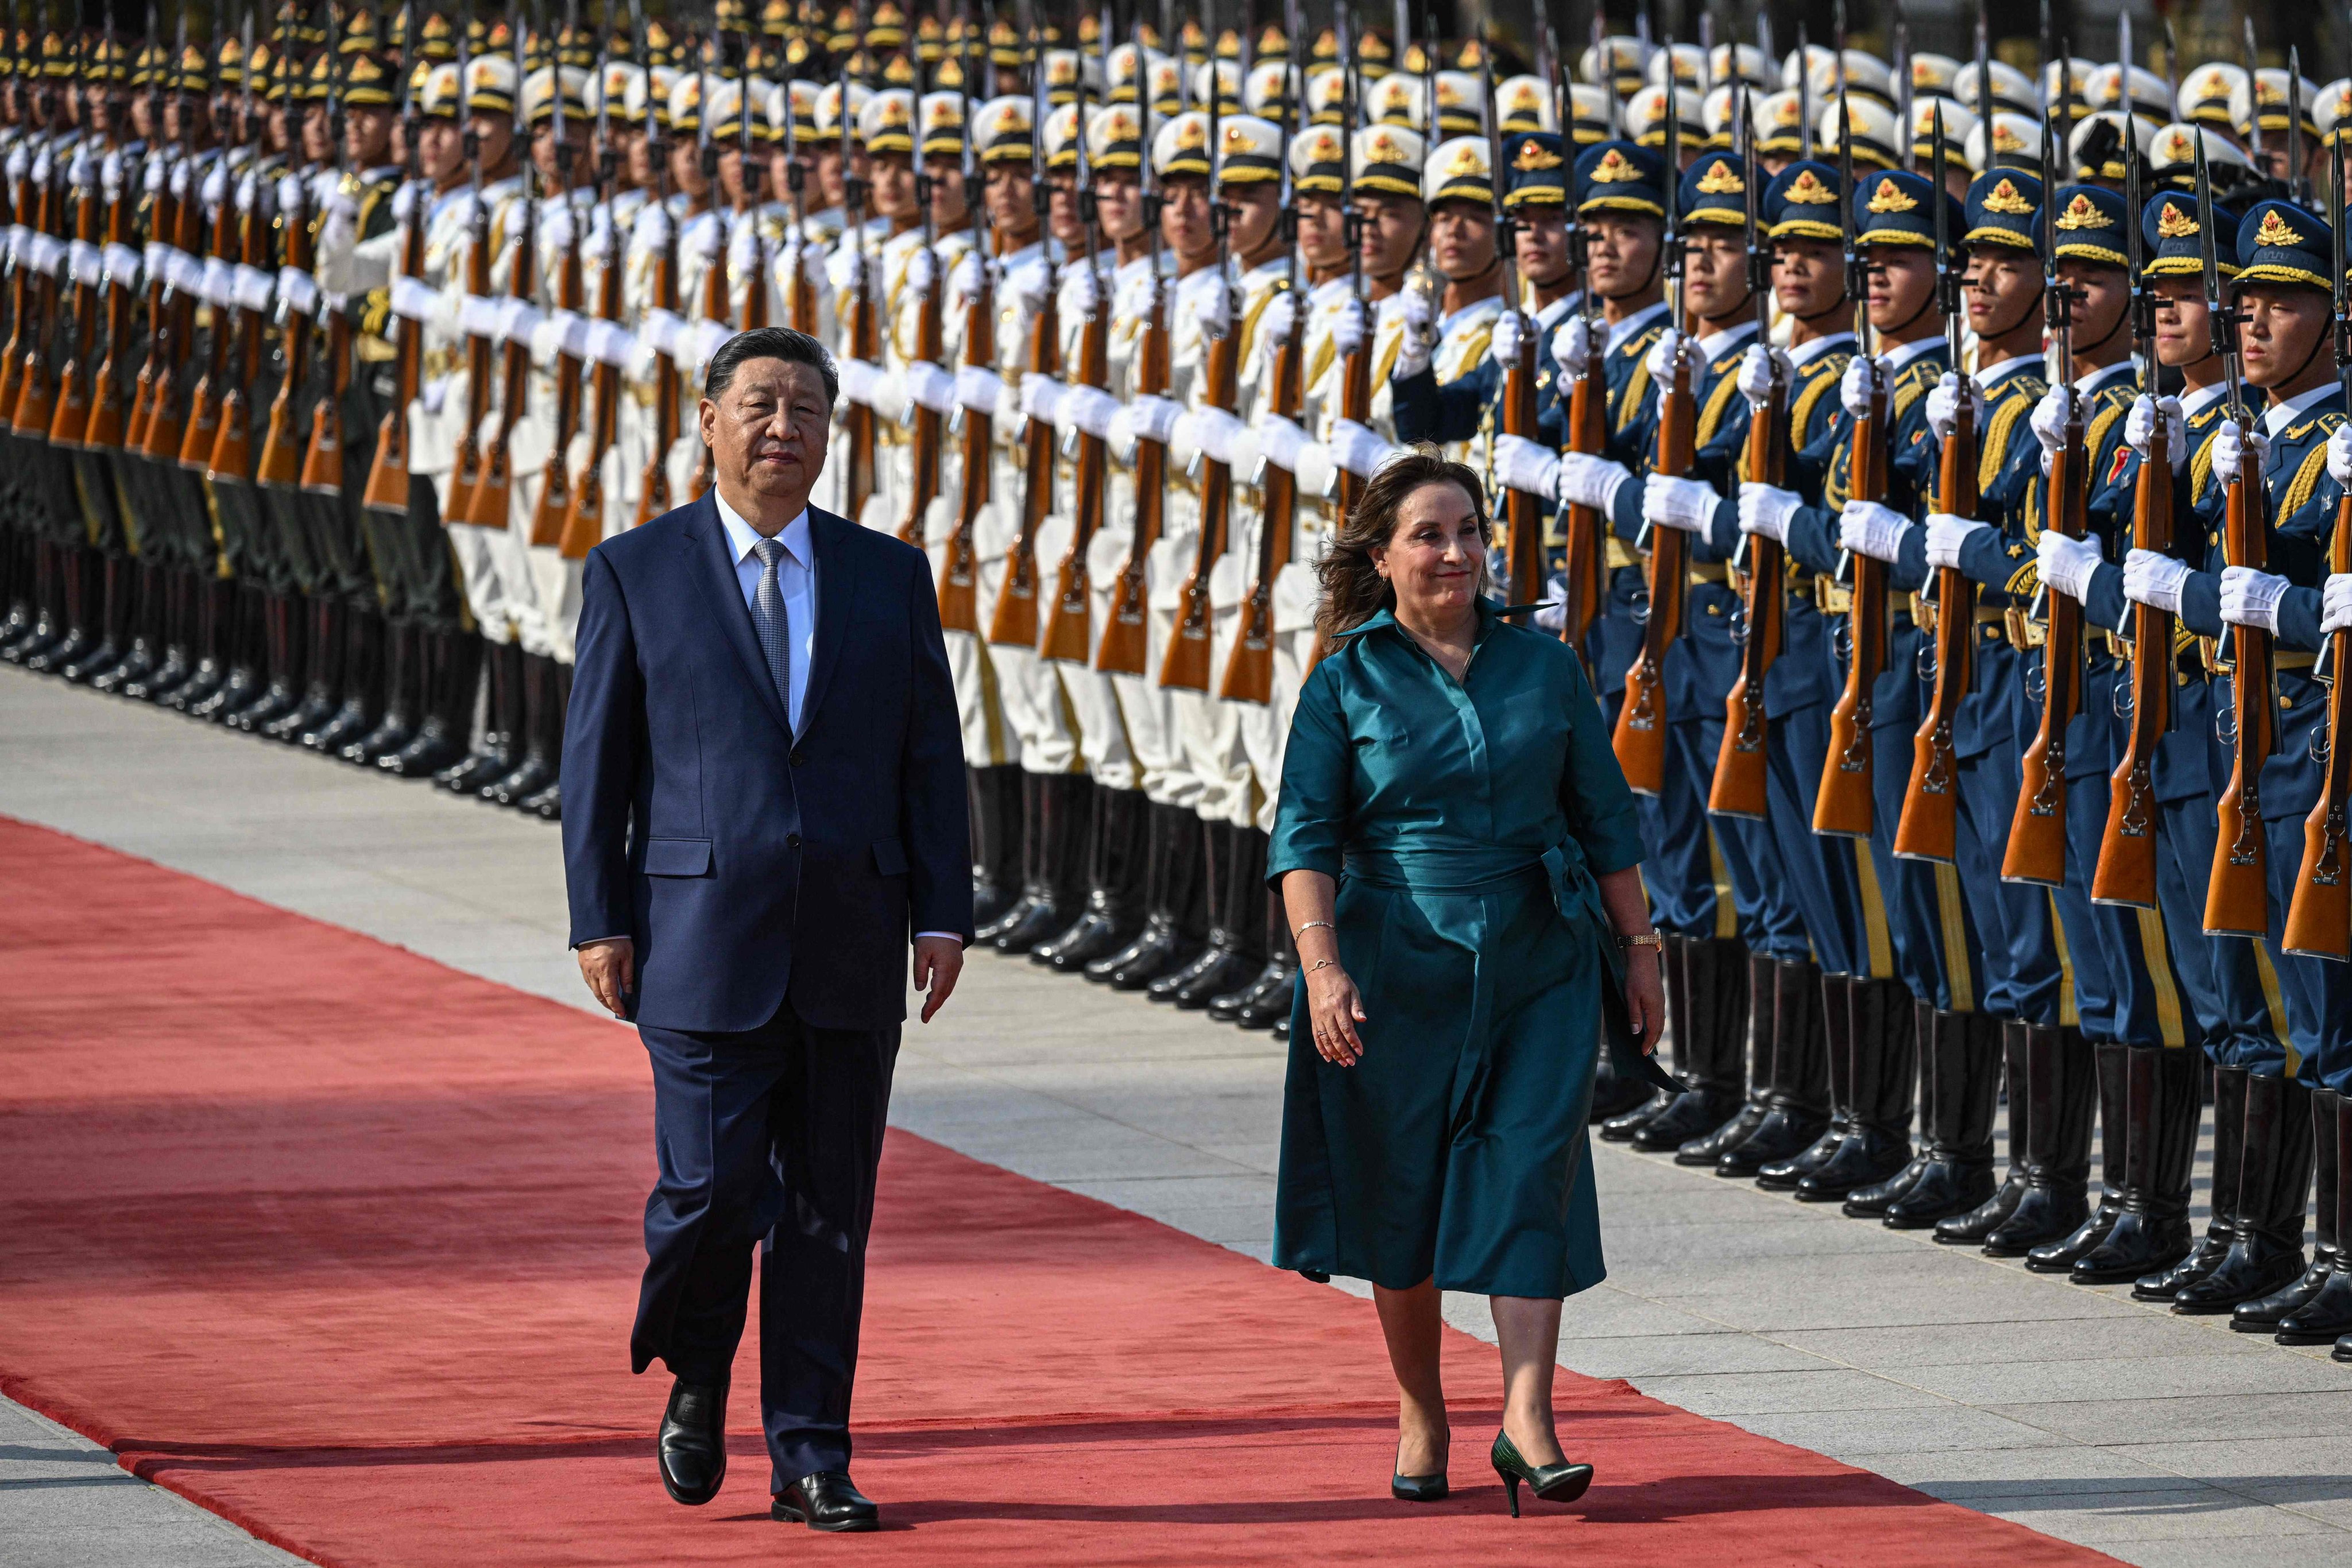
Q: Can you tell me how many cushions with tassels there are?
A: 0